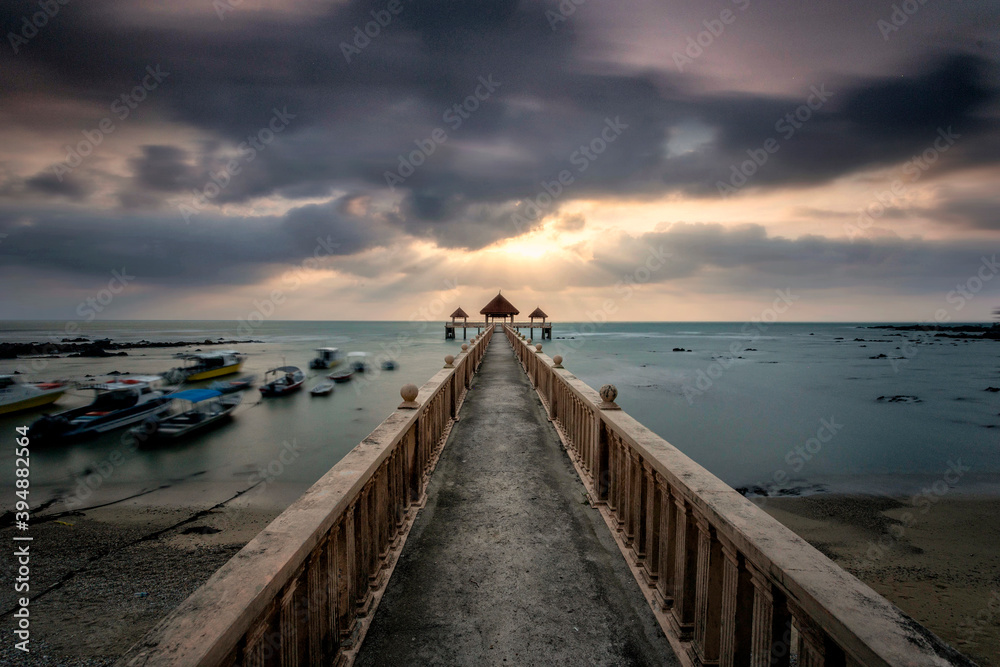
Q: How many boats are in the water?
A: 11